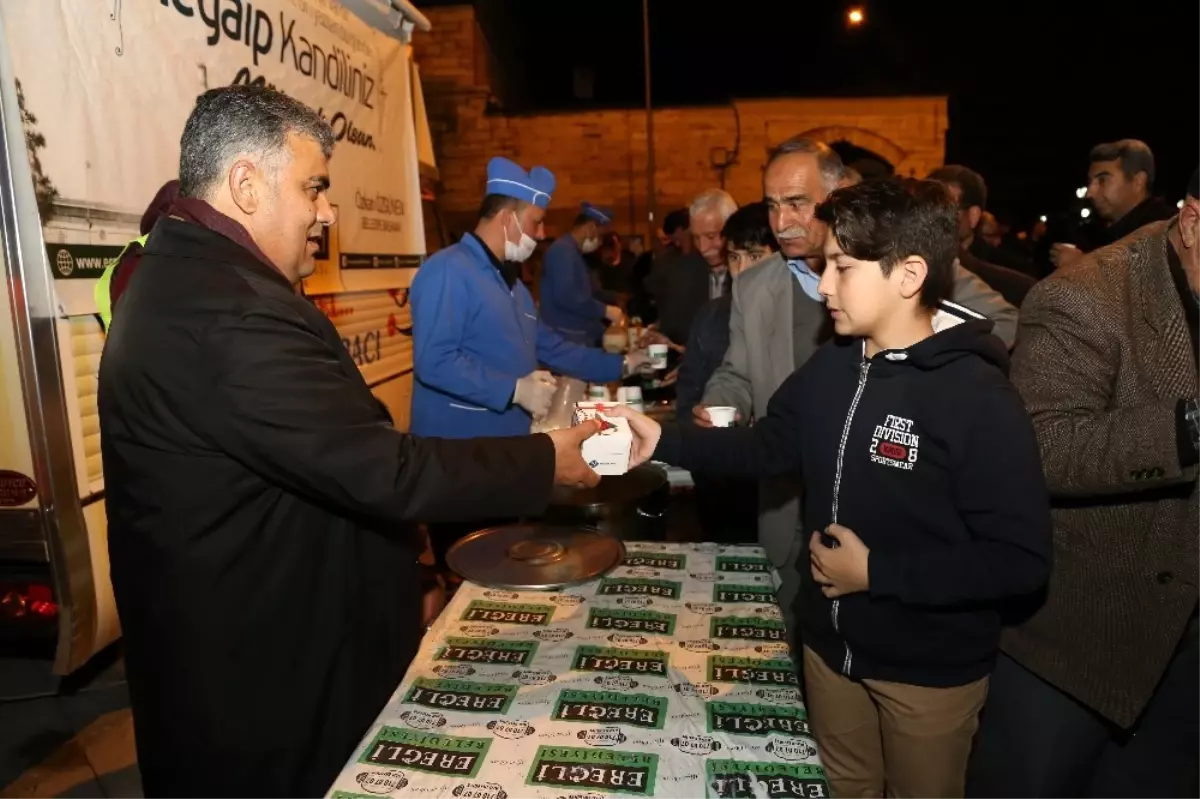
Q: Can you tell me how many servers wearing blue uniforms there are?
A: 2